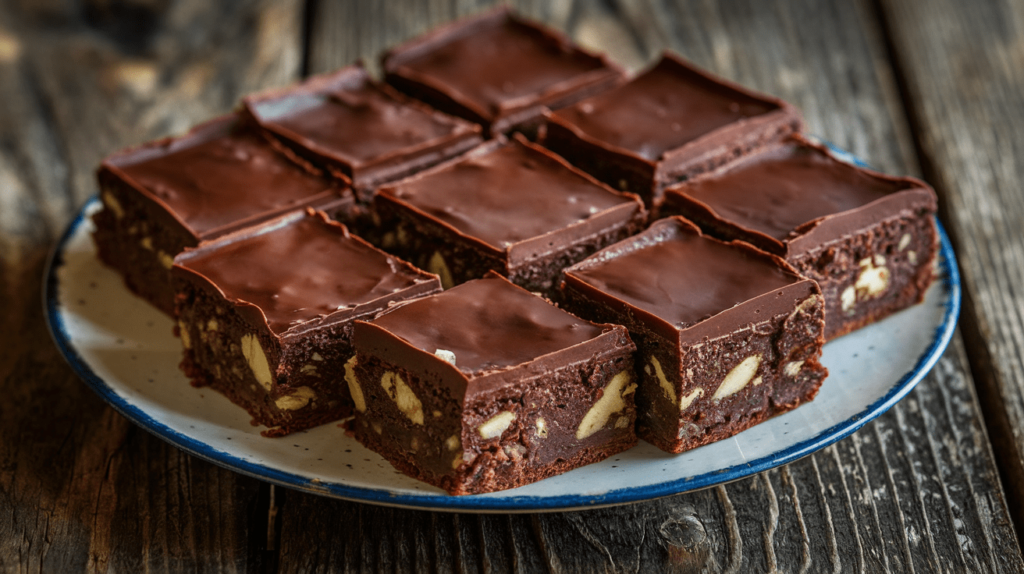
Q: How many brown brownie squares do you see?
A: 9